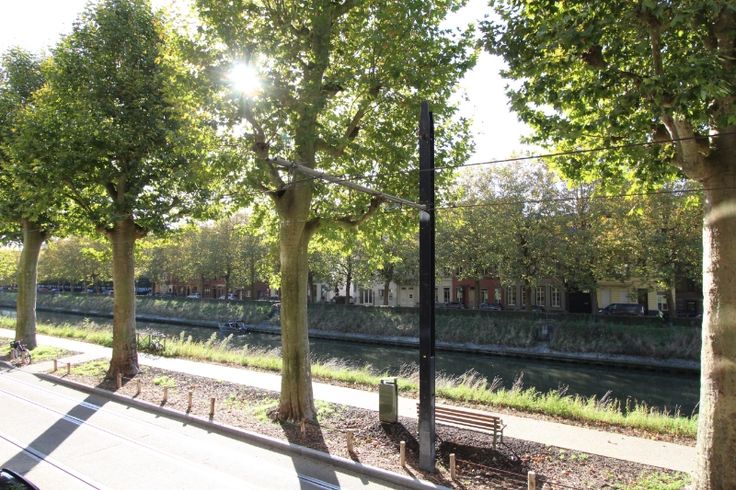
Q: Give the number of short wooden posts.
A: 12